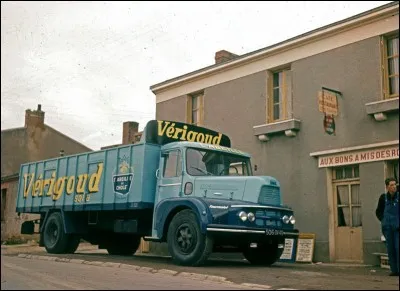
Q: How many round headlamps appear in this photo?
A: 4